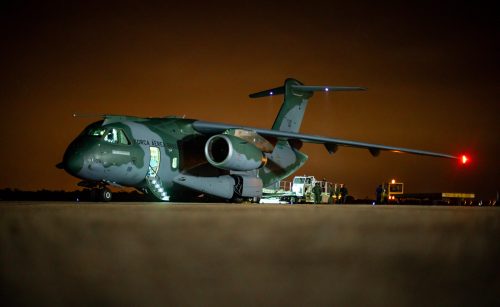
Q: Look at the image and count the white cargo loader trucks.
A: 1